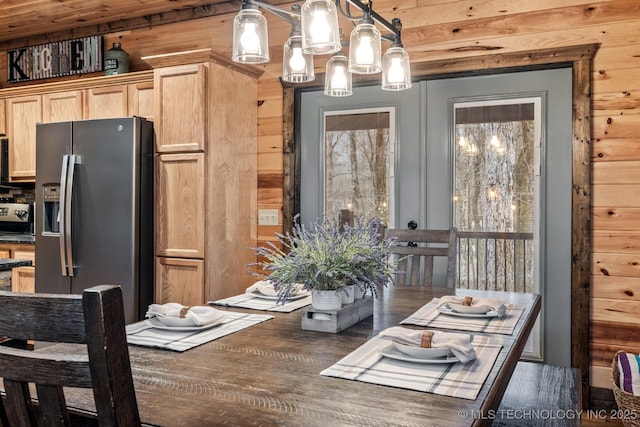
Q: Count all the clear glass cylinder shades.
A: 6